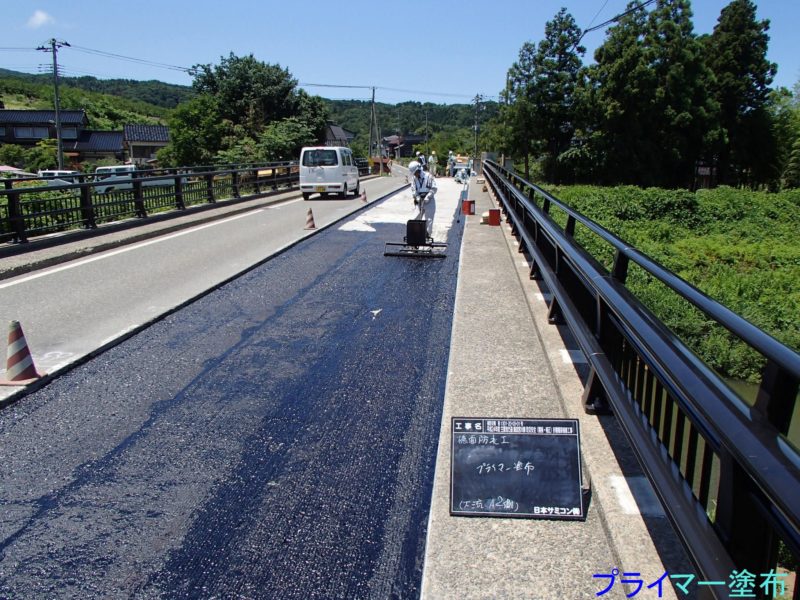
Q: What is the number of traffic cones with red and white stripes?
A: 3